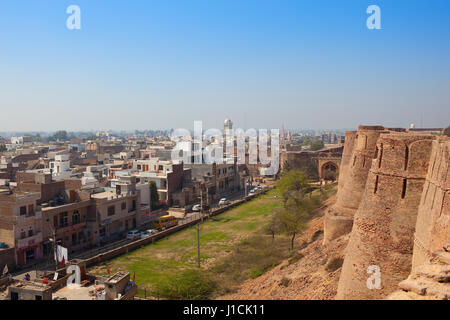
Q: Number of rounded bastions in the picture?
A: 4